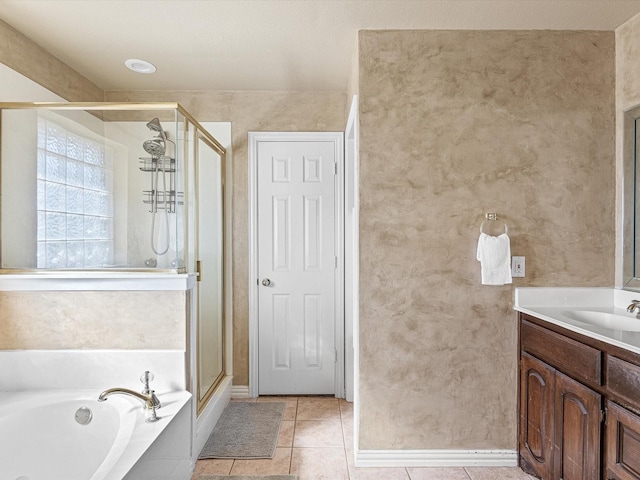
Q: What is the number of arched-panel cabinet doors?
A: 2